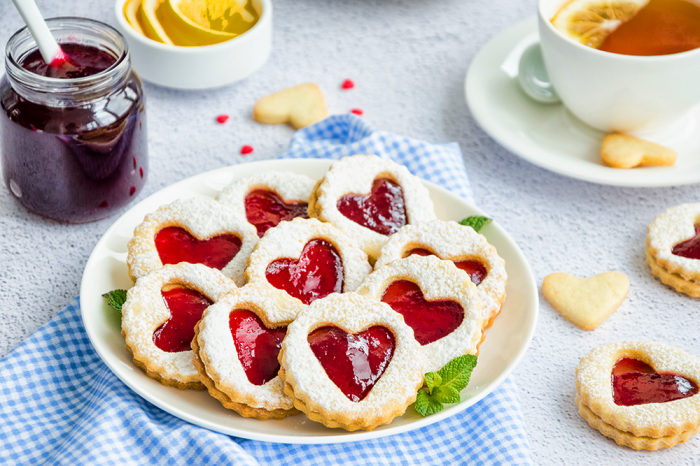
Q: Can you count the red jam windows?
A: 11